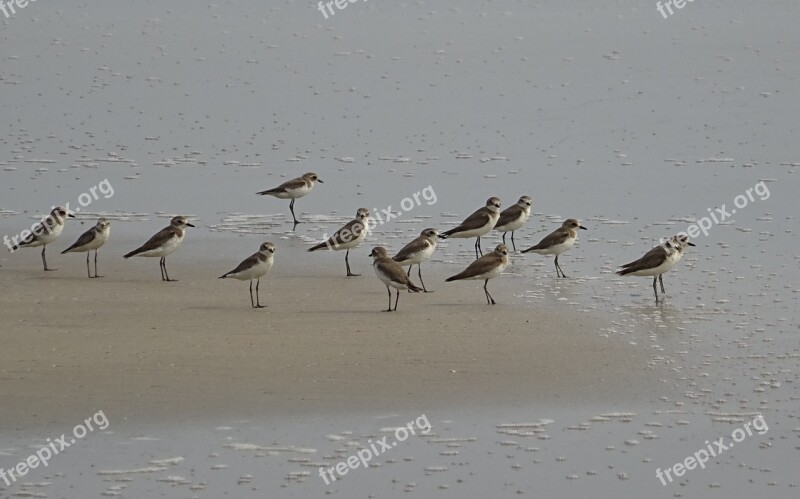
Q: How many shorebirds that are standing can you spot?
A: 13